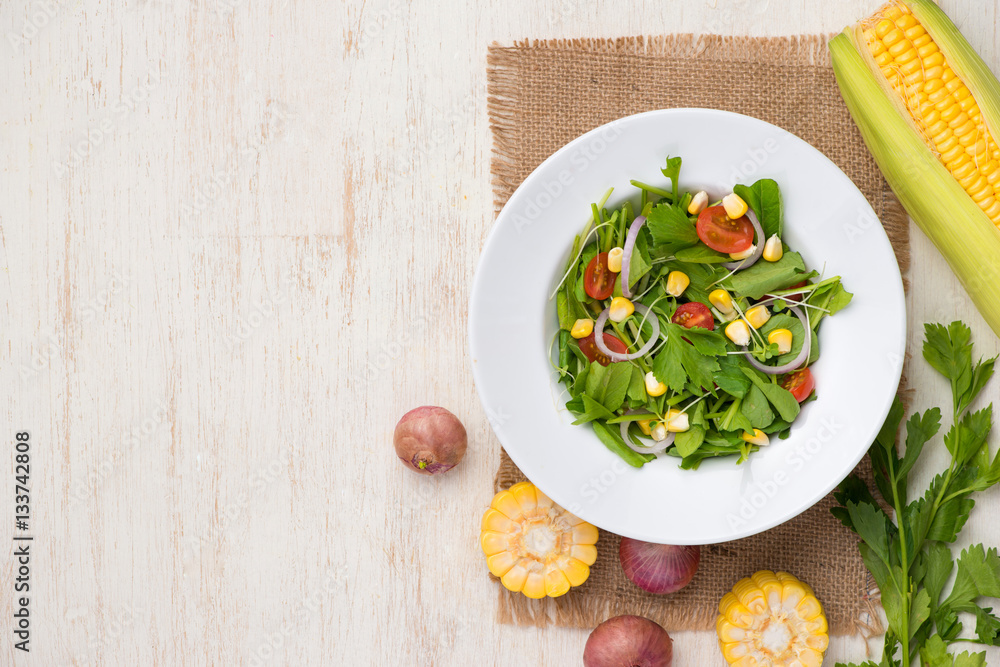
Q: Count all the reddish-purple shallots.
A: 3